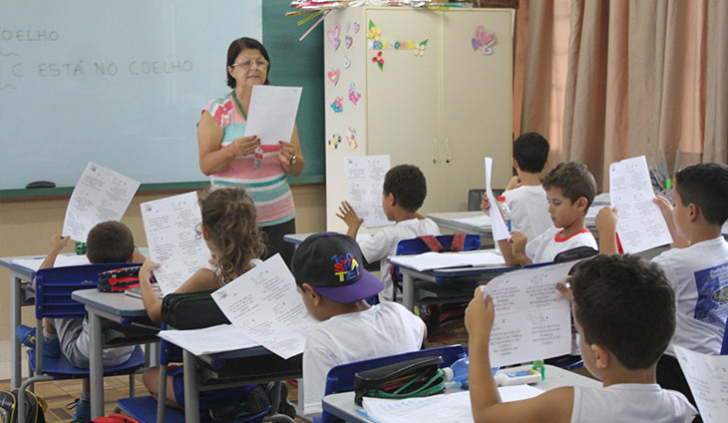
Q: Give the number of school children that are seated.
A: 8